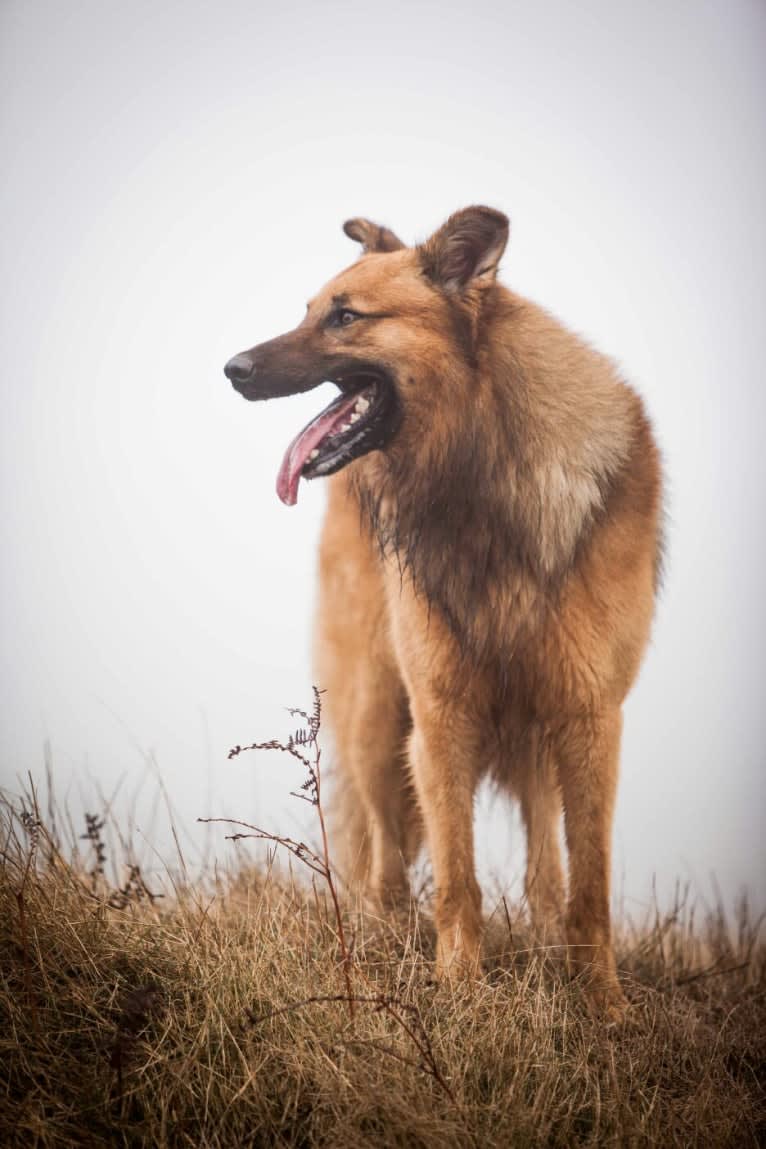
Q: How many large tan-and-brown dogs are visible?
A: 1